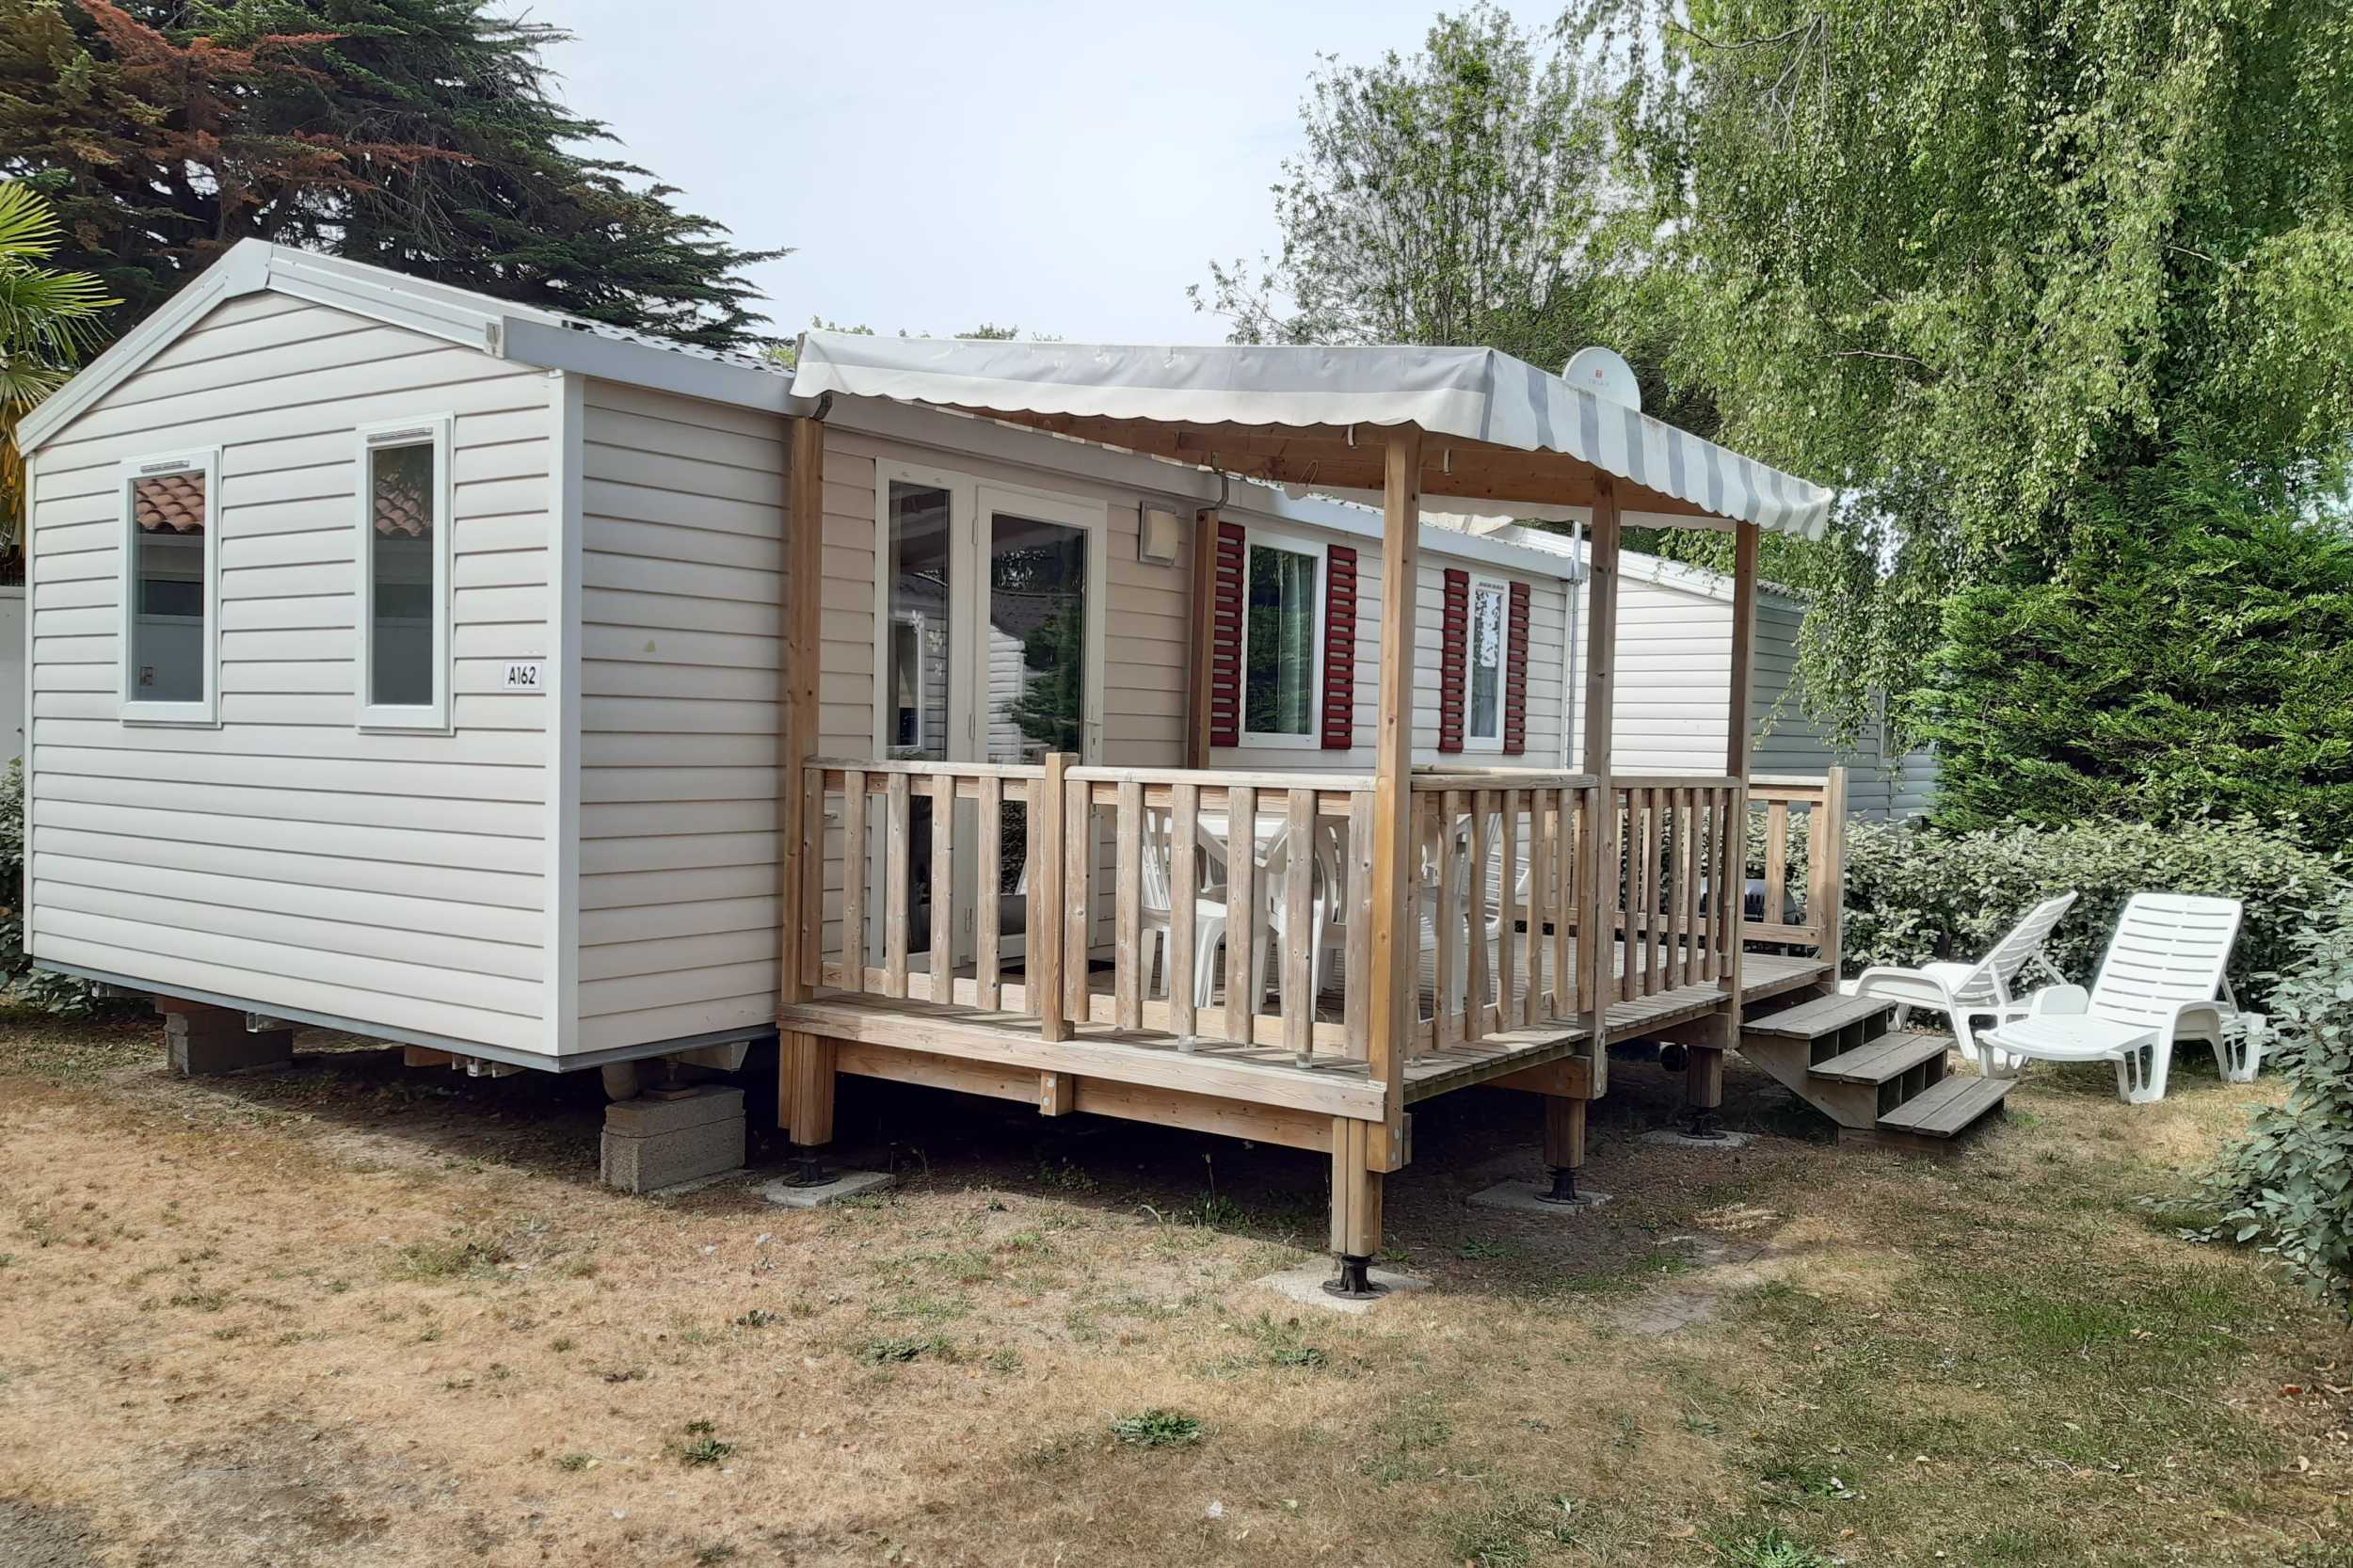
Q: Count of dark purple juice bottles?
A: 0